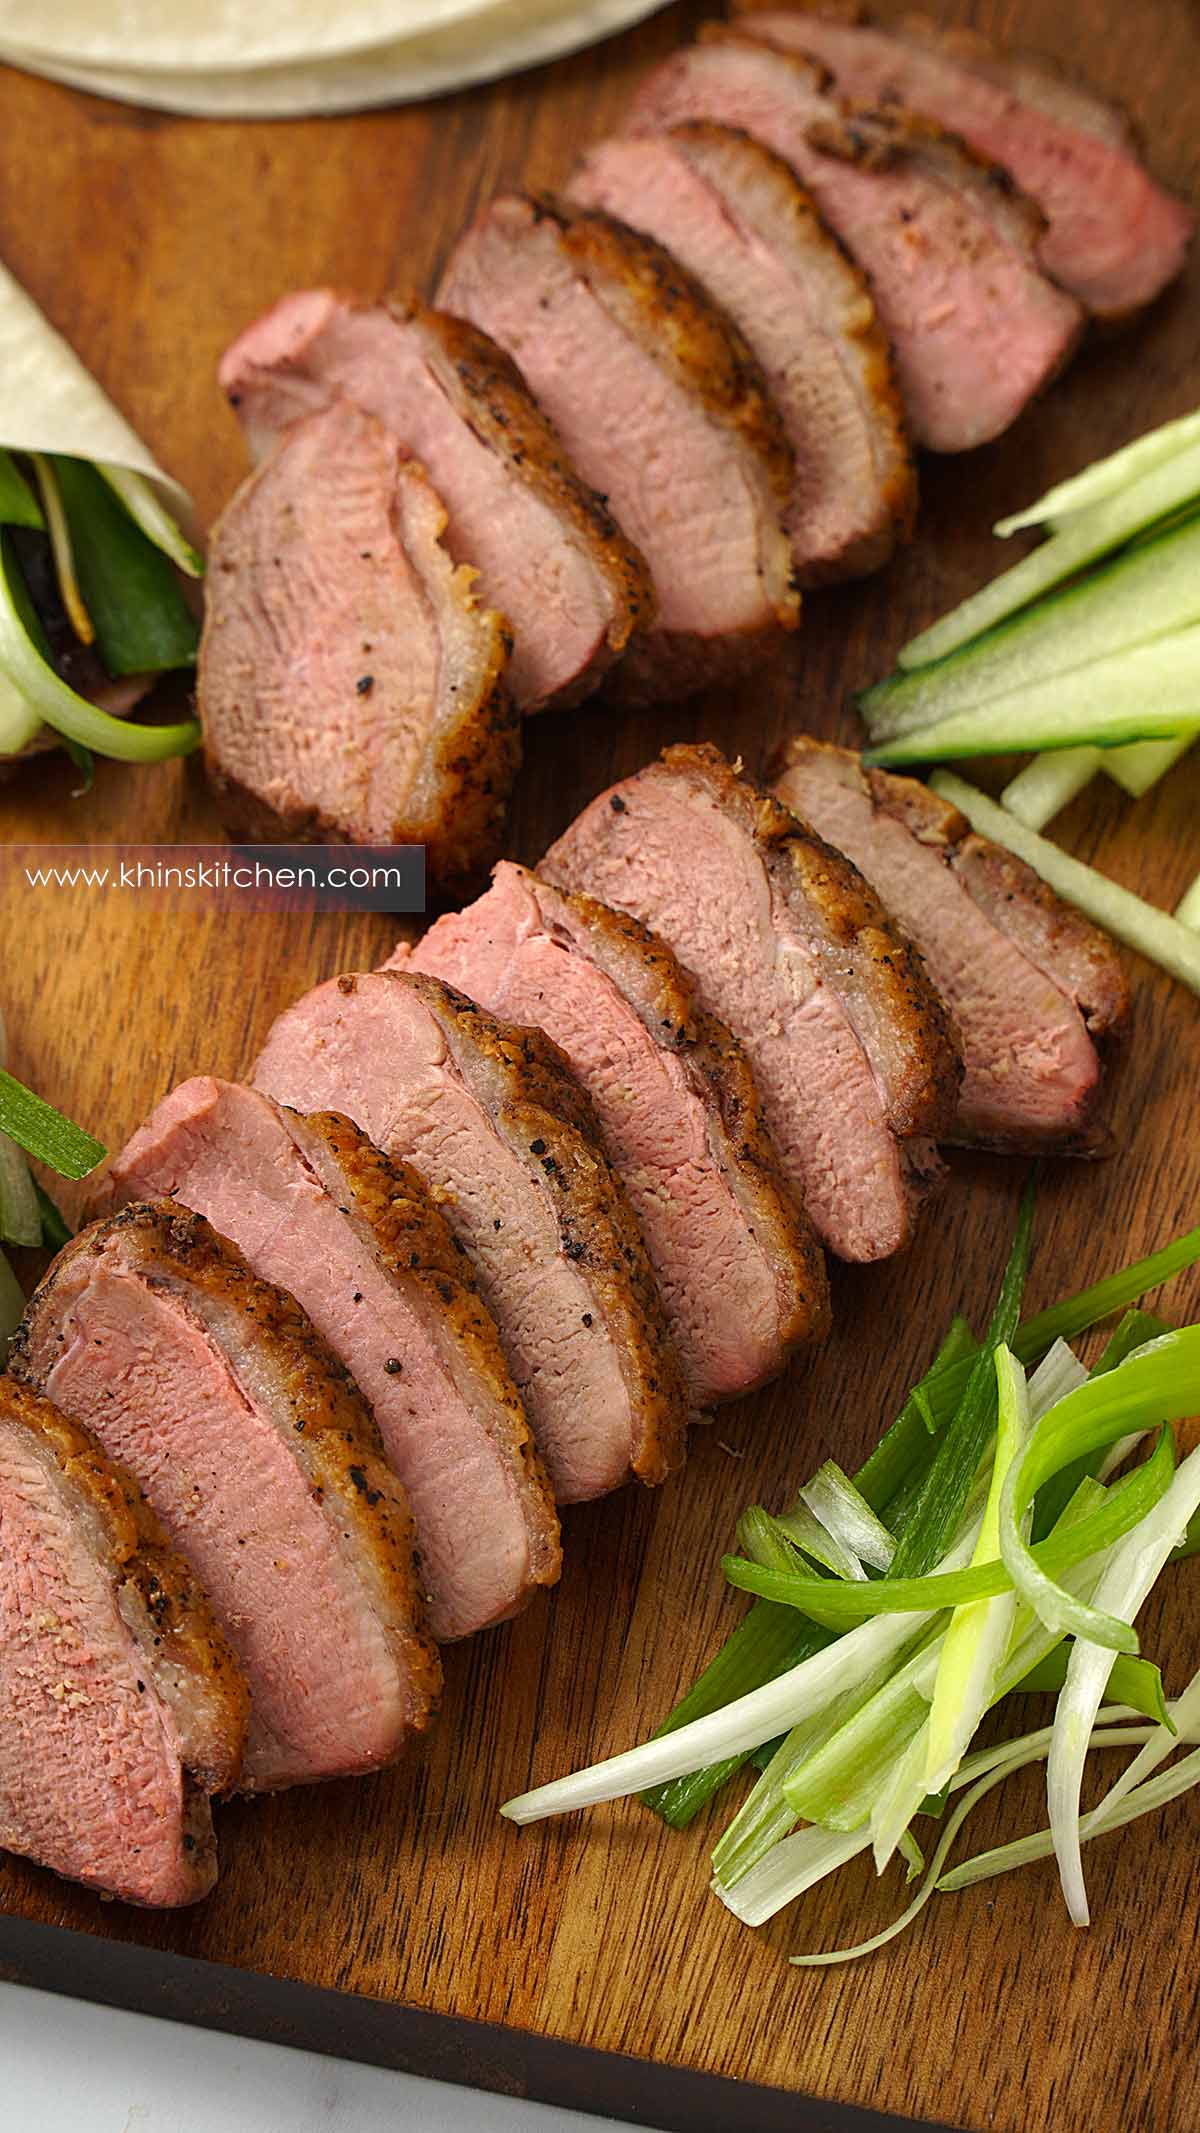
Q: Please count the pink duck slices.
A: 13